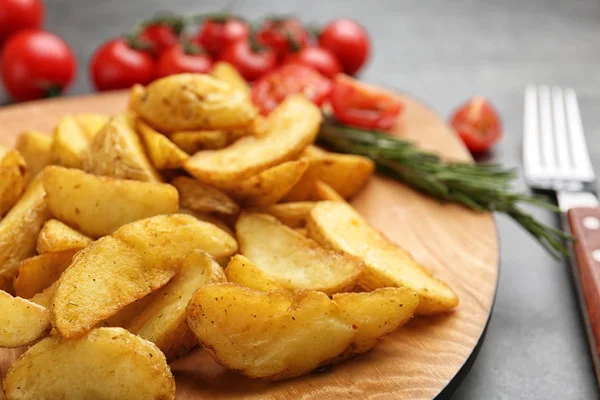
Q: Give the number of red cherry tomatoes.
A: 13